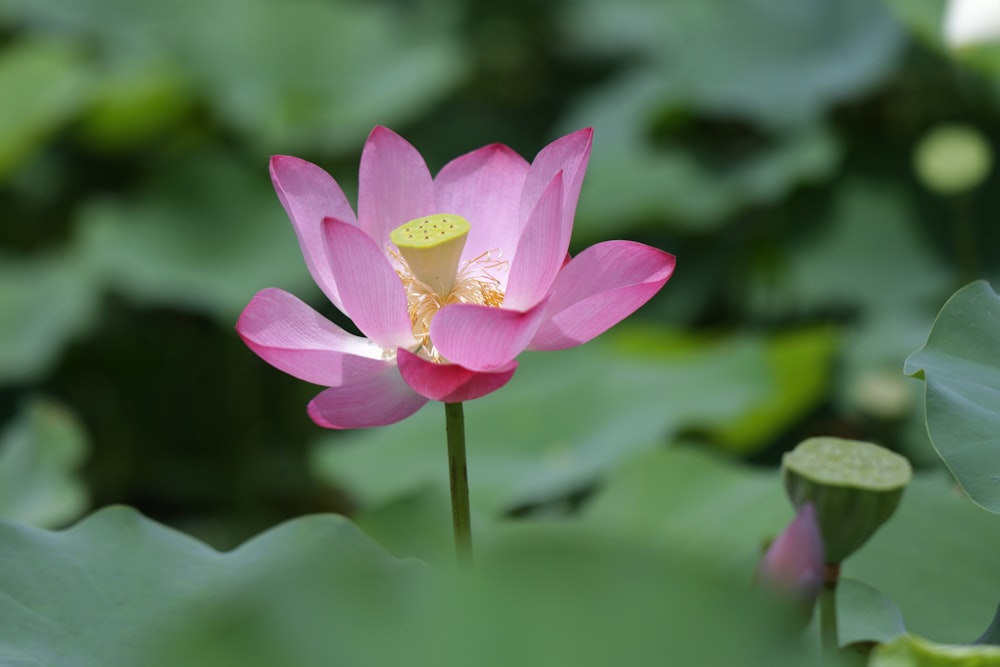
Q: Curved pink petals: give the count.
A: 11